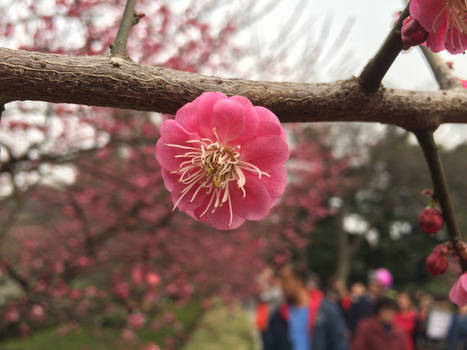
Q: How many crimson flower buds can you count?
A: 3